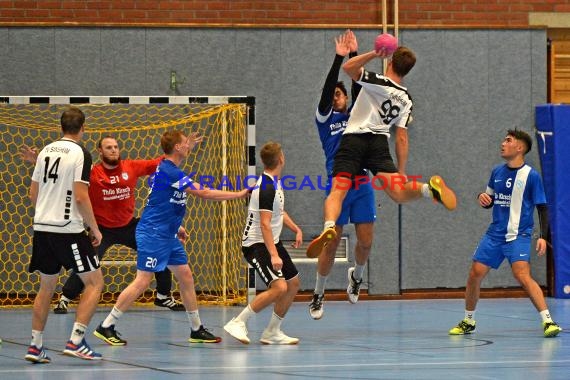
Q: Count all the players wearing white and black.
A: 3